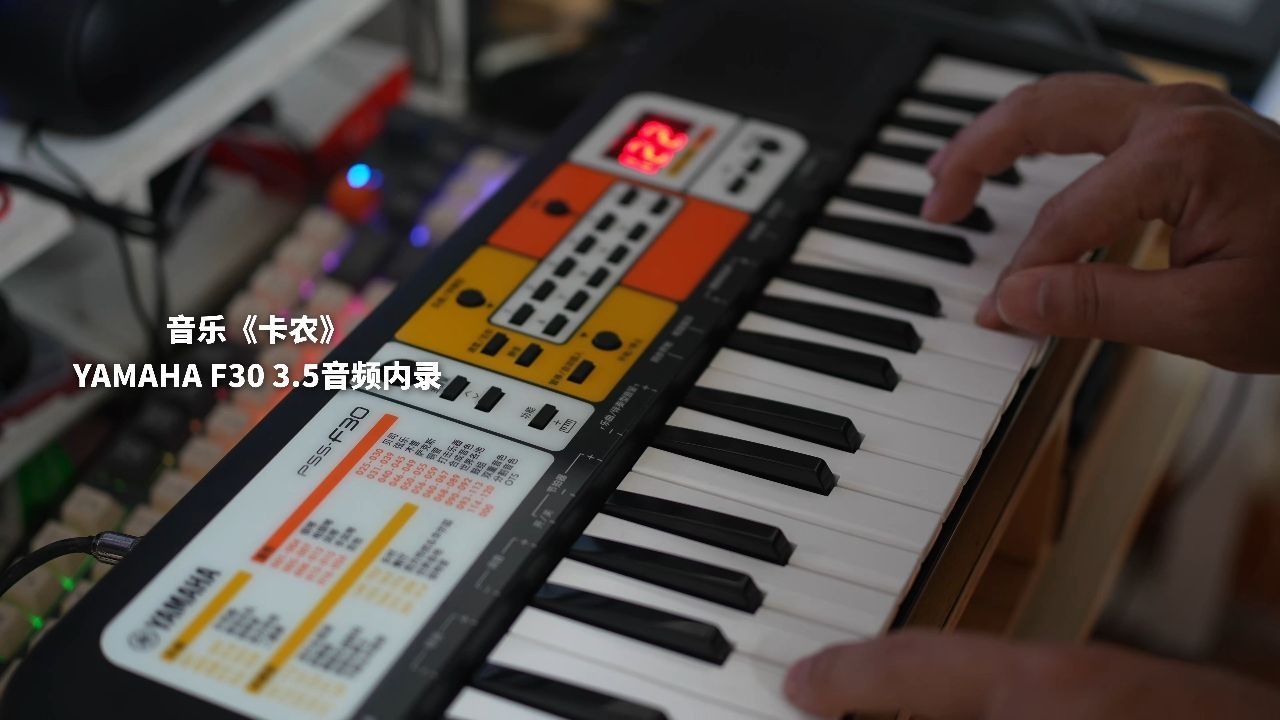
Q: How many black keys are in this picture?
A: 14